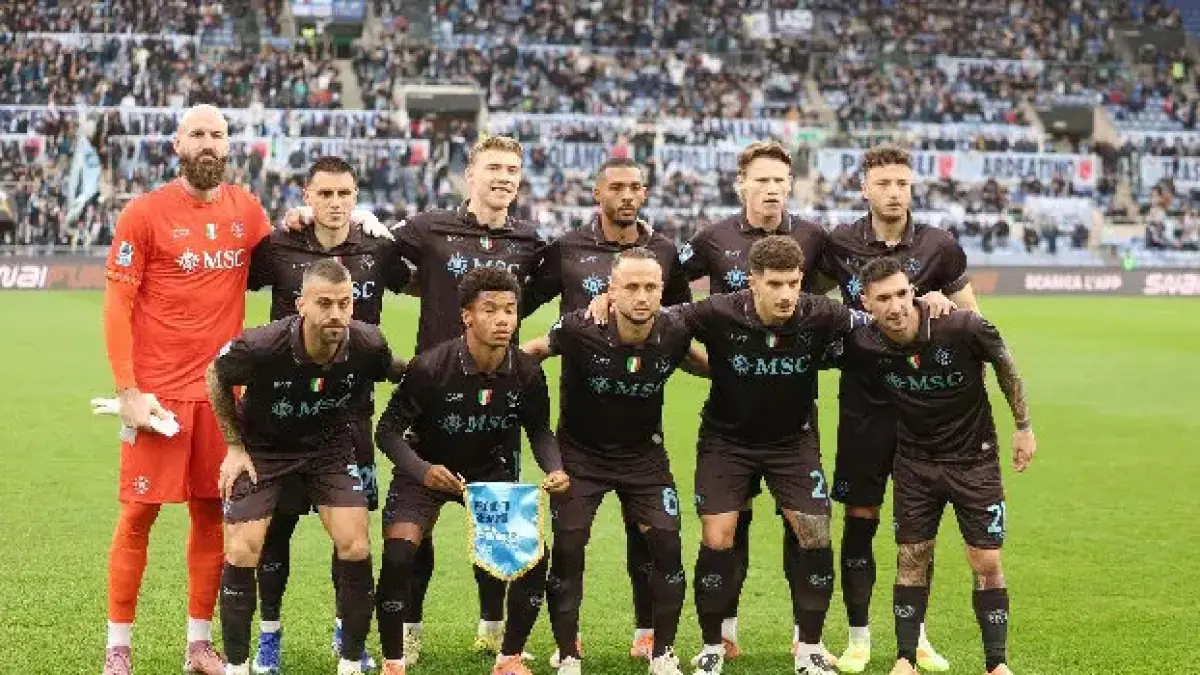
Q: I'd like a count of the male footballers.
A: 11